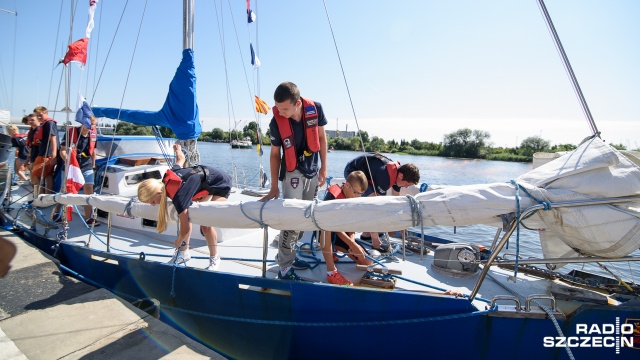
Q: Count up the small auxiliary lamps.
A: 0